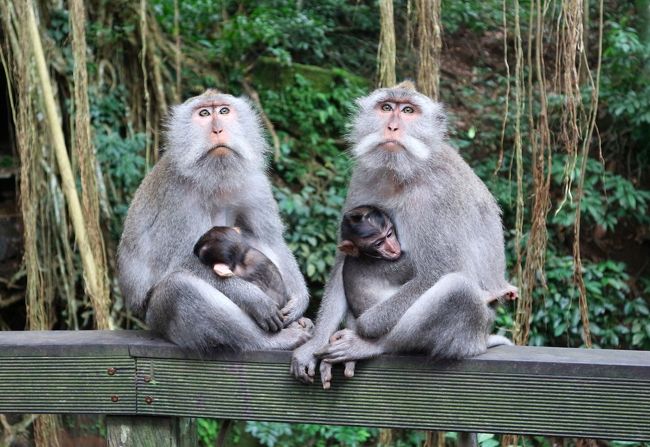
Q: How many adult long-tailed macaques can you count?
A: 2